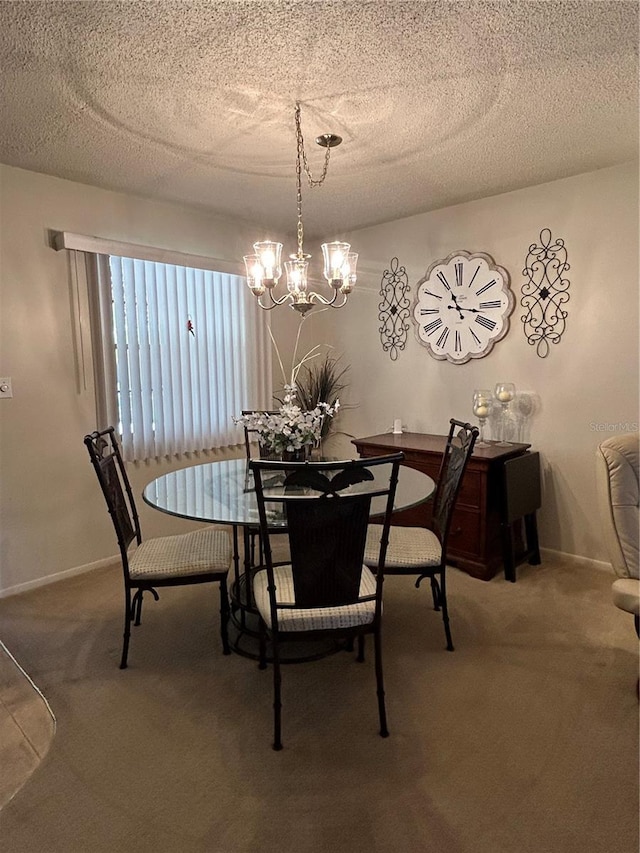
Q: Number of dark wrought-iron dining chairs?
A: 4